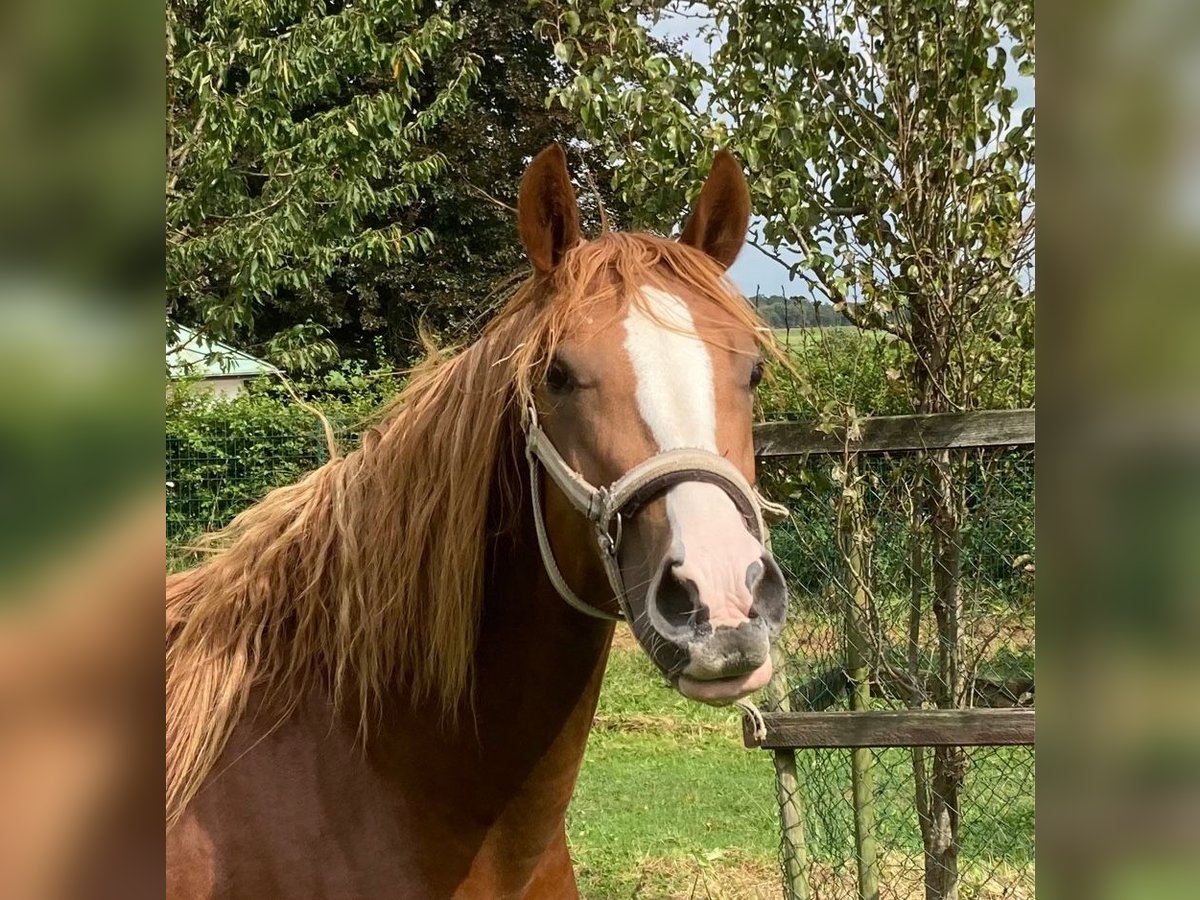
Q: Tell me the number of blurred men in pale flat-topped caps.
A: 0